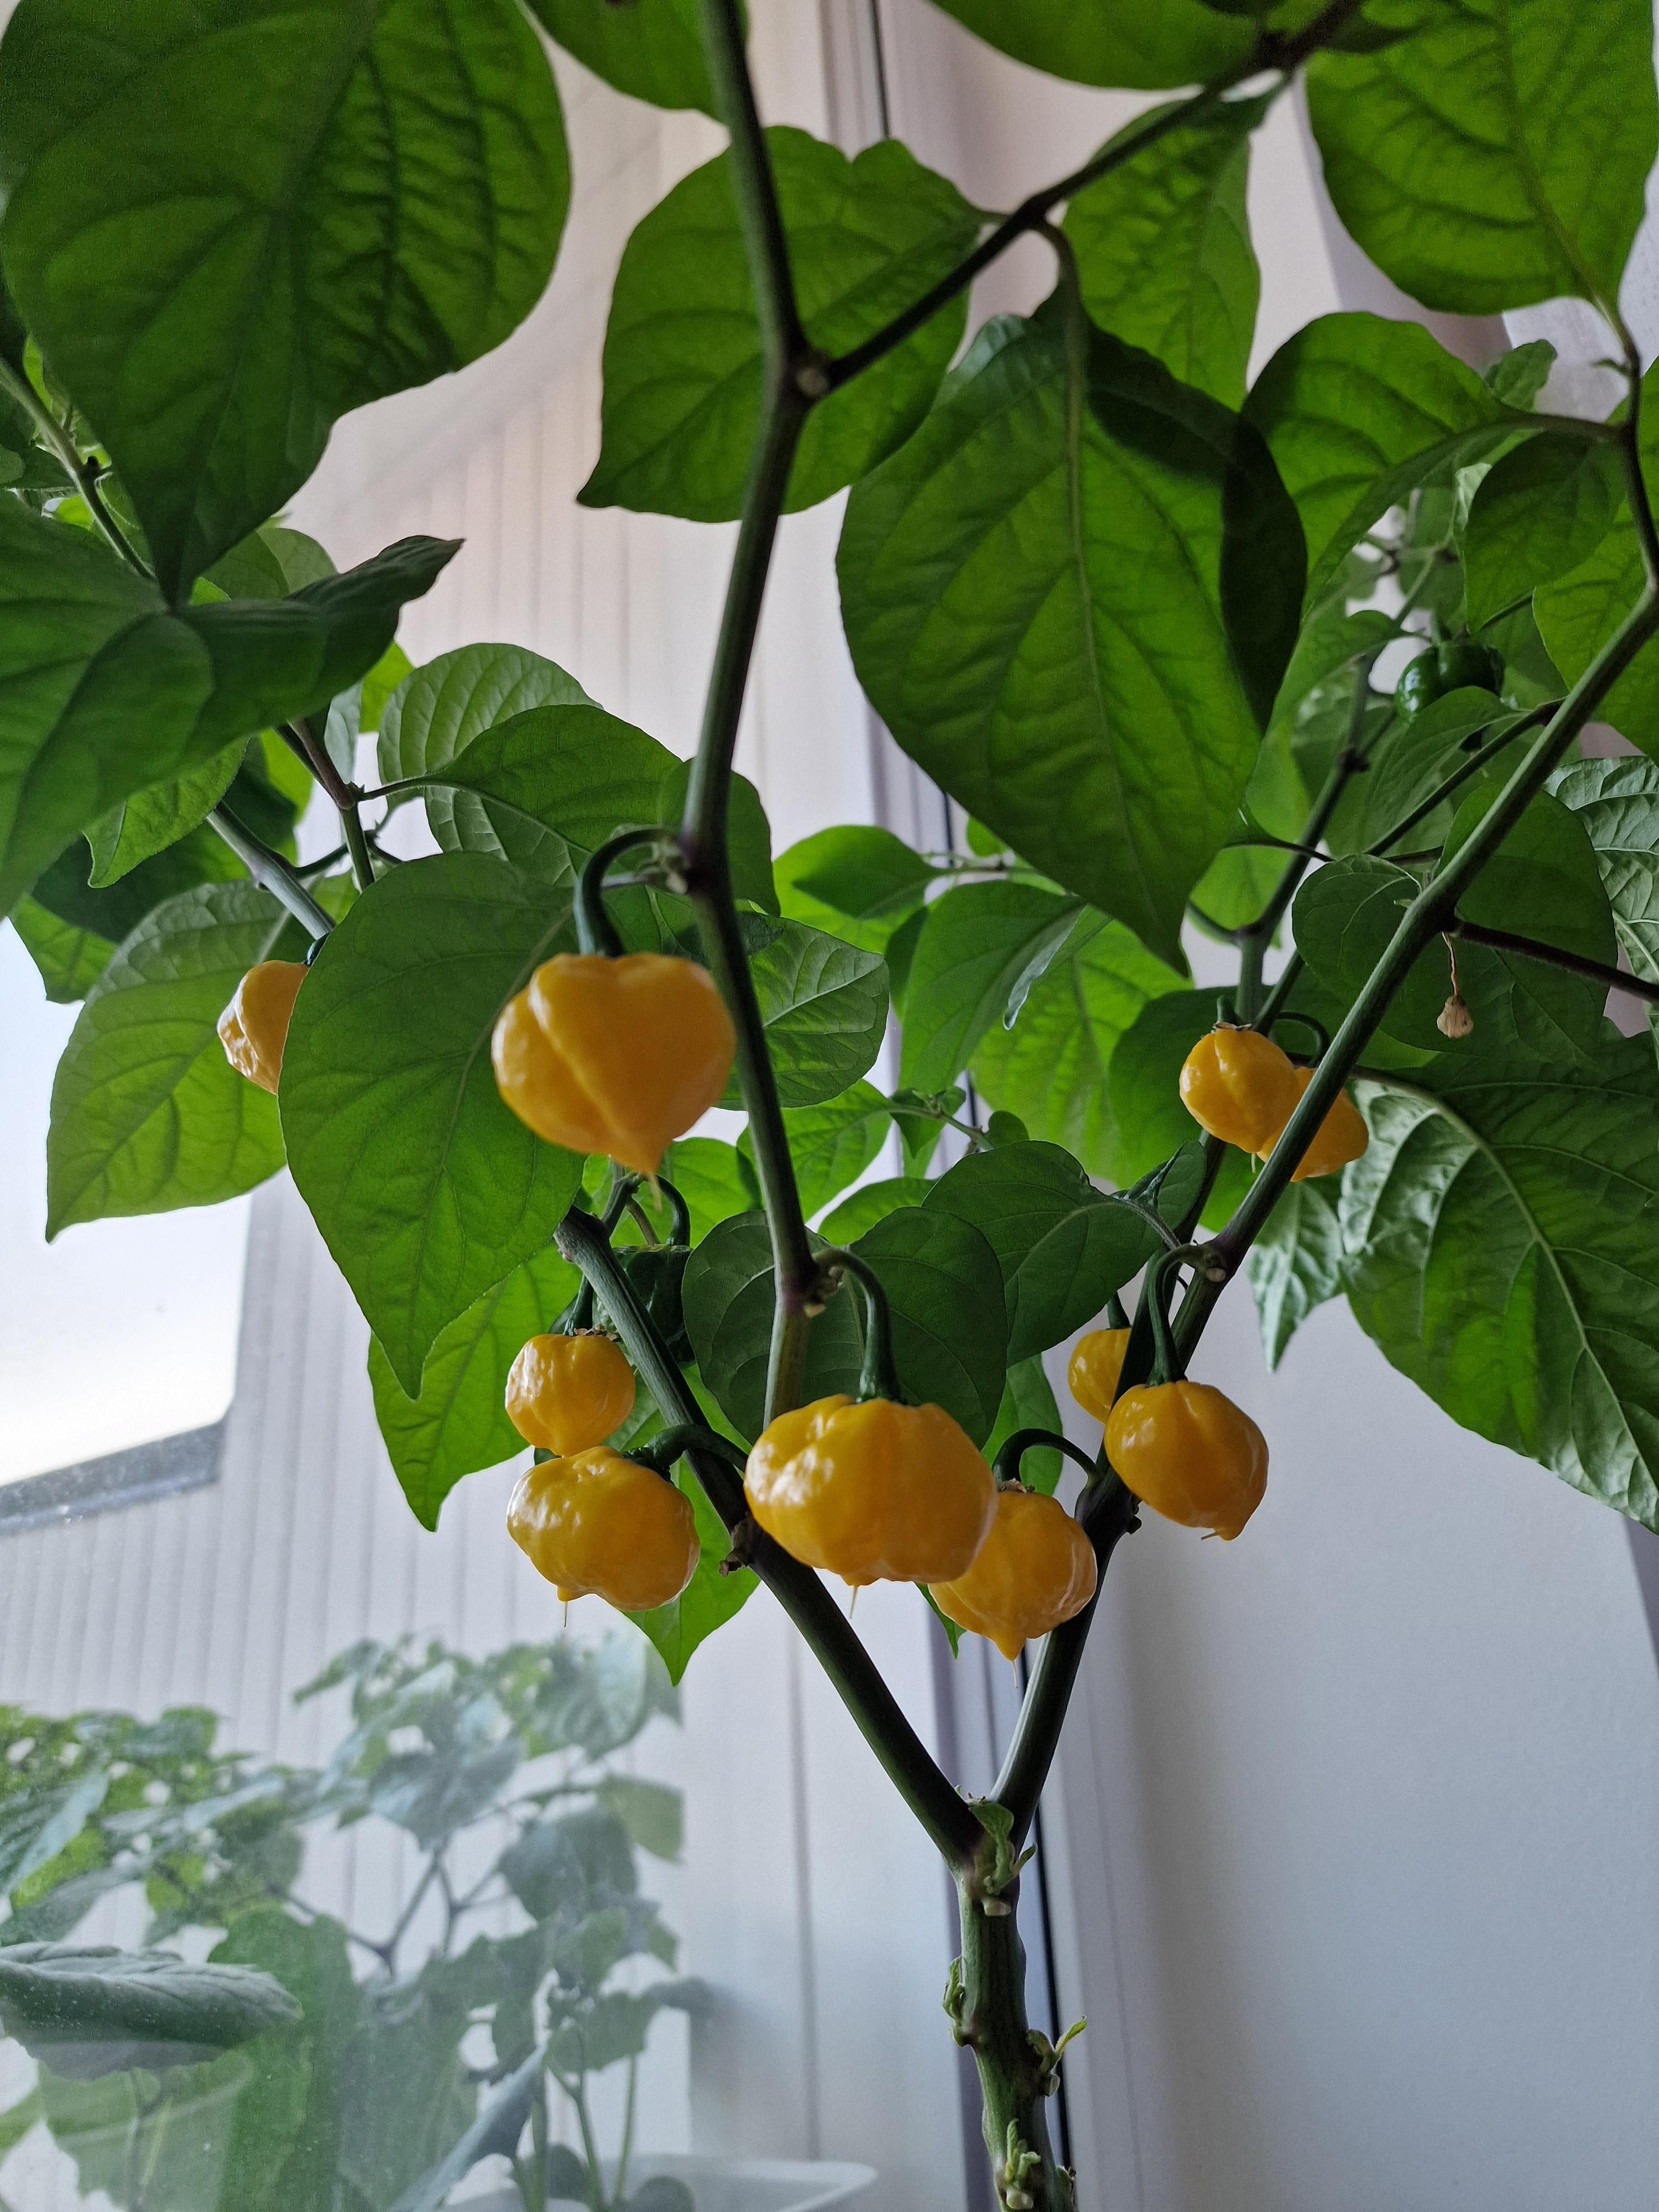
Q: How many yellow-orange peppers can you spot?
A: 10